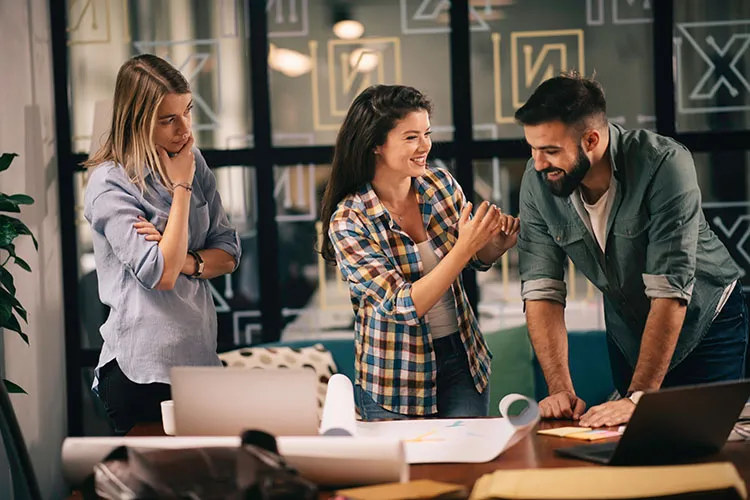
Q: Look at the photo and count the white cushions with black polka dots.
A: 1